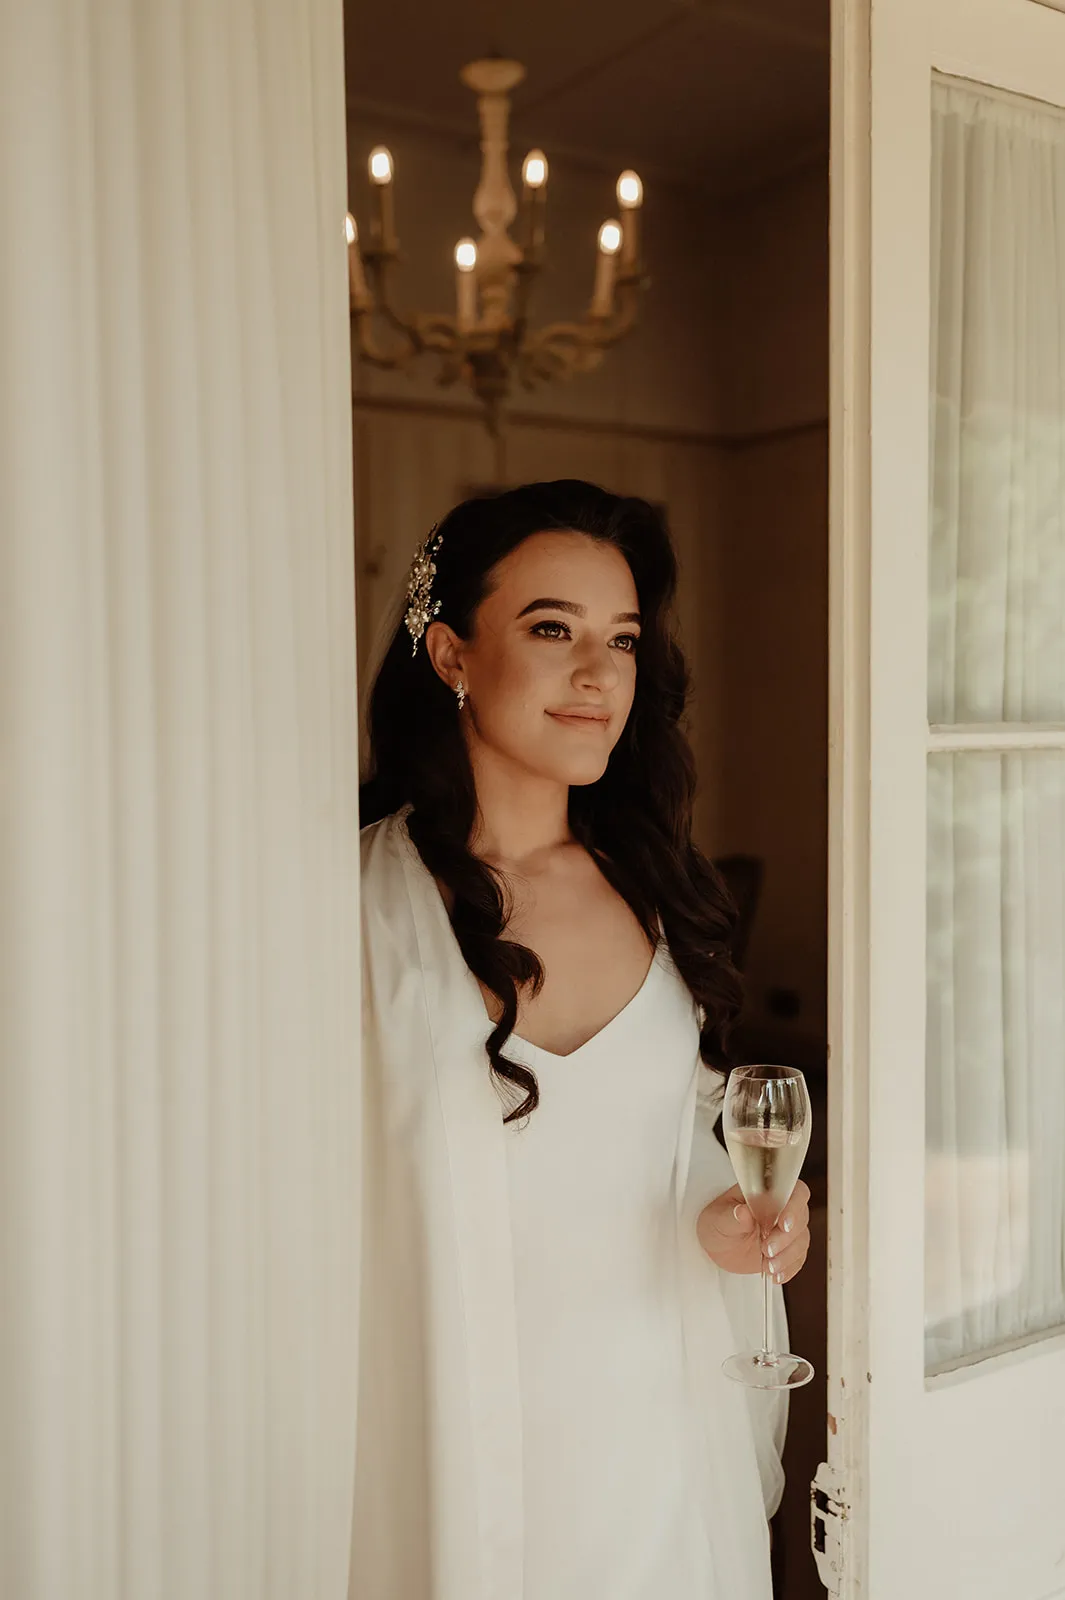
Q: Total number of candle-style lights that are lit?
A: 6